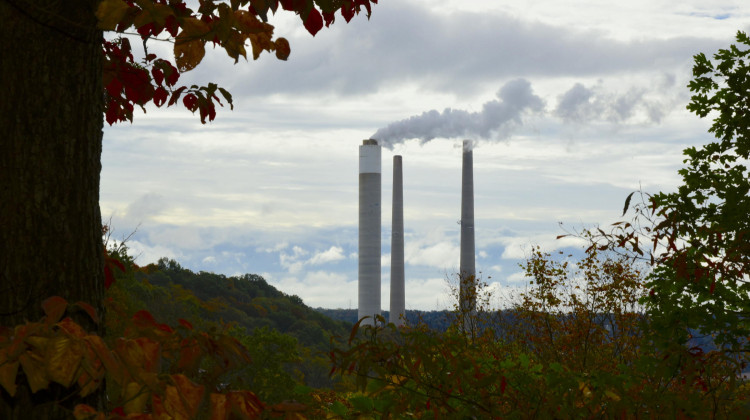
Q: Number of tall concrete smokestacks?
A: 3